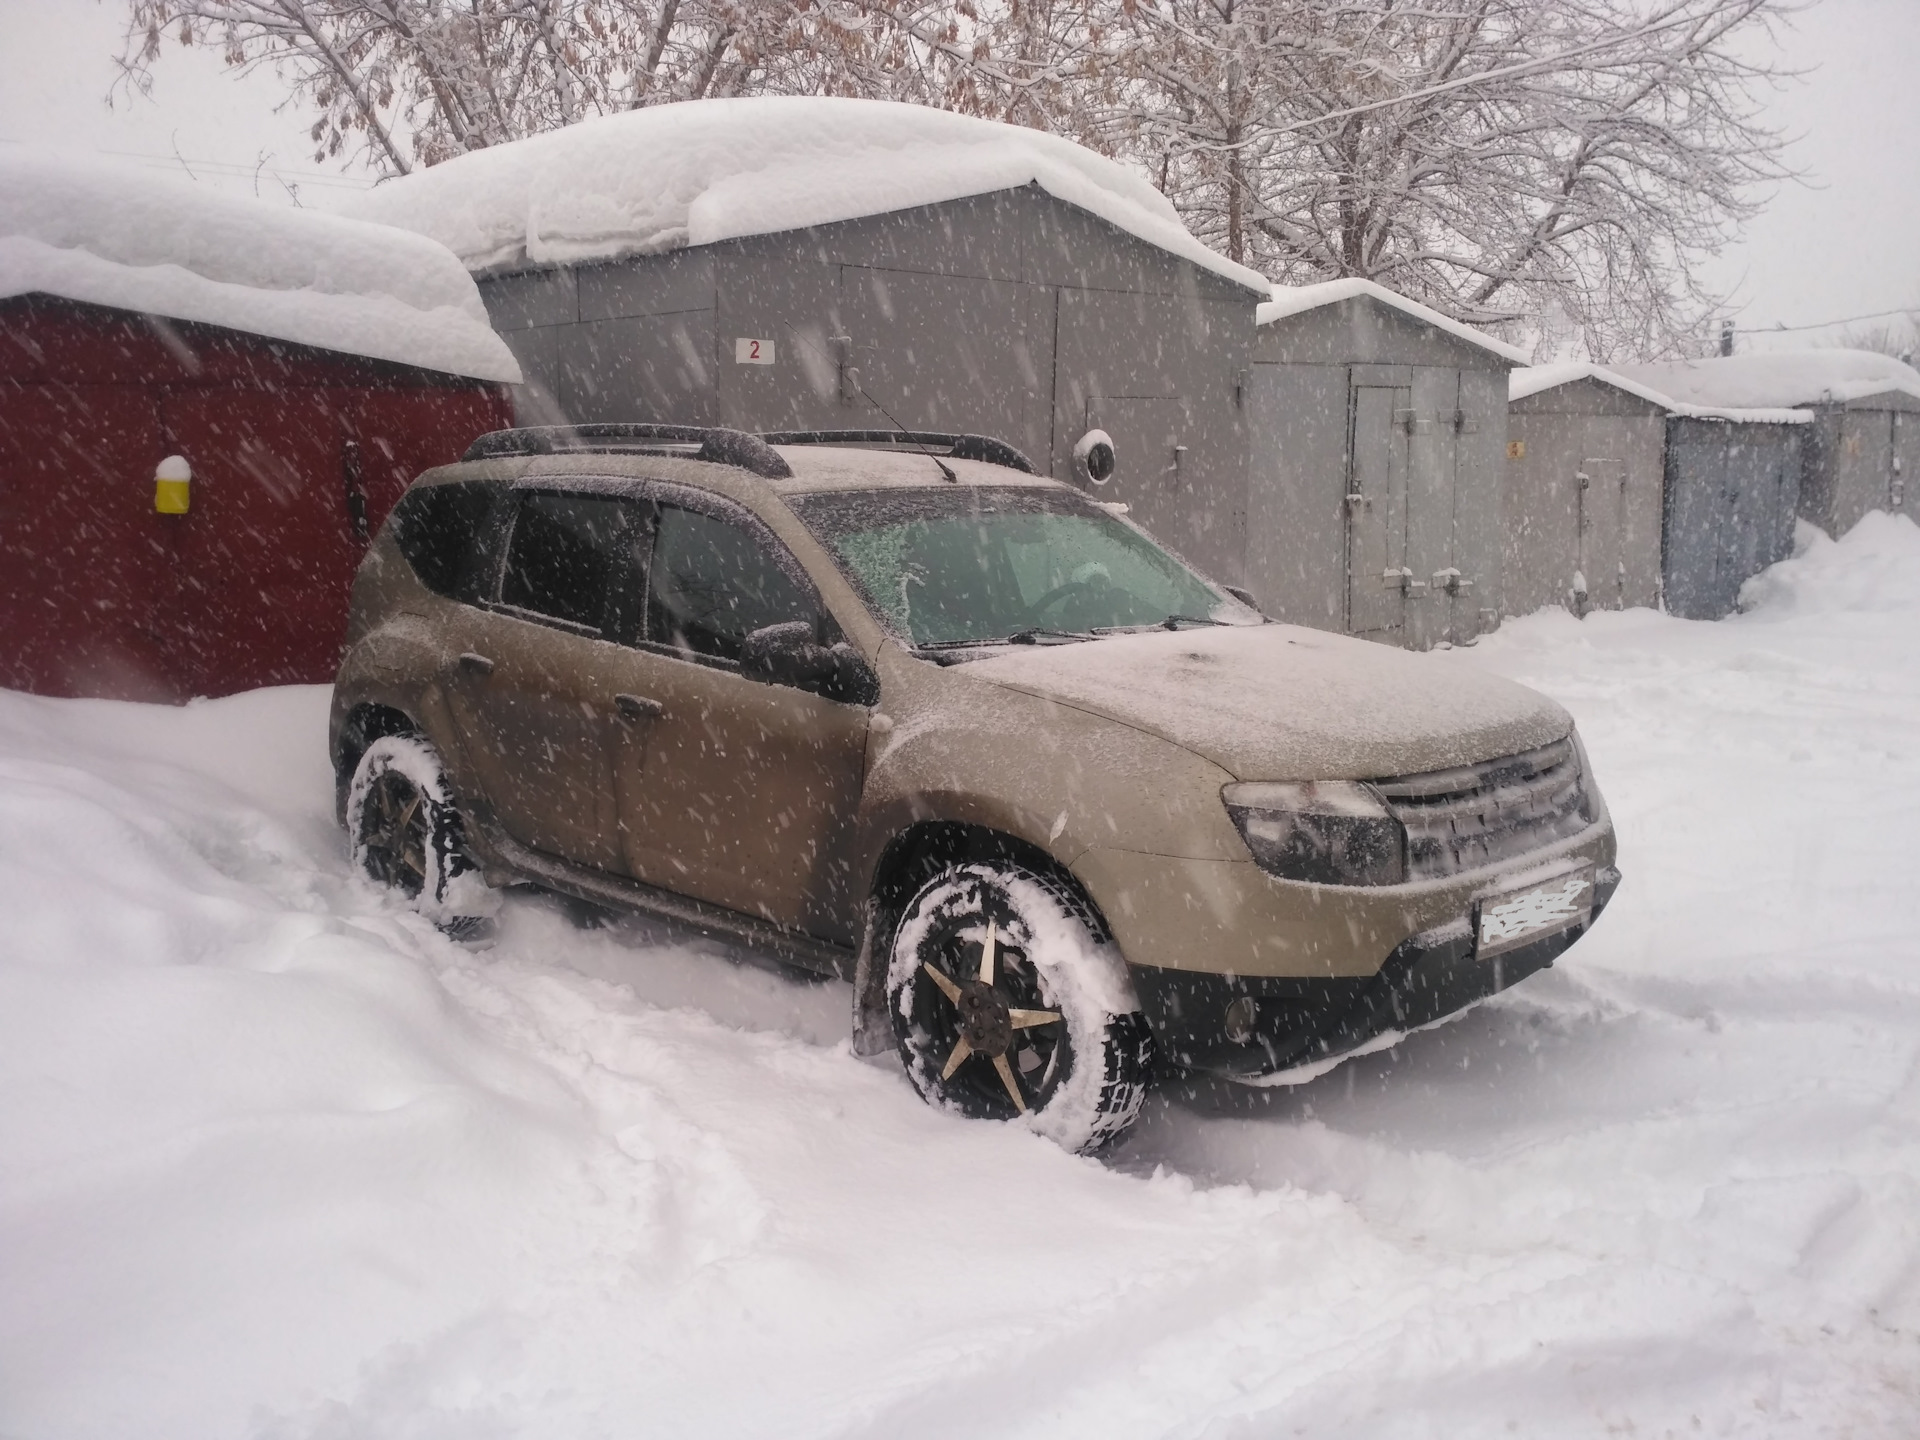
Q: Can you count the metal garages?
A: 6